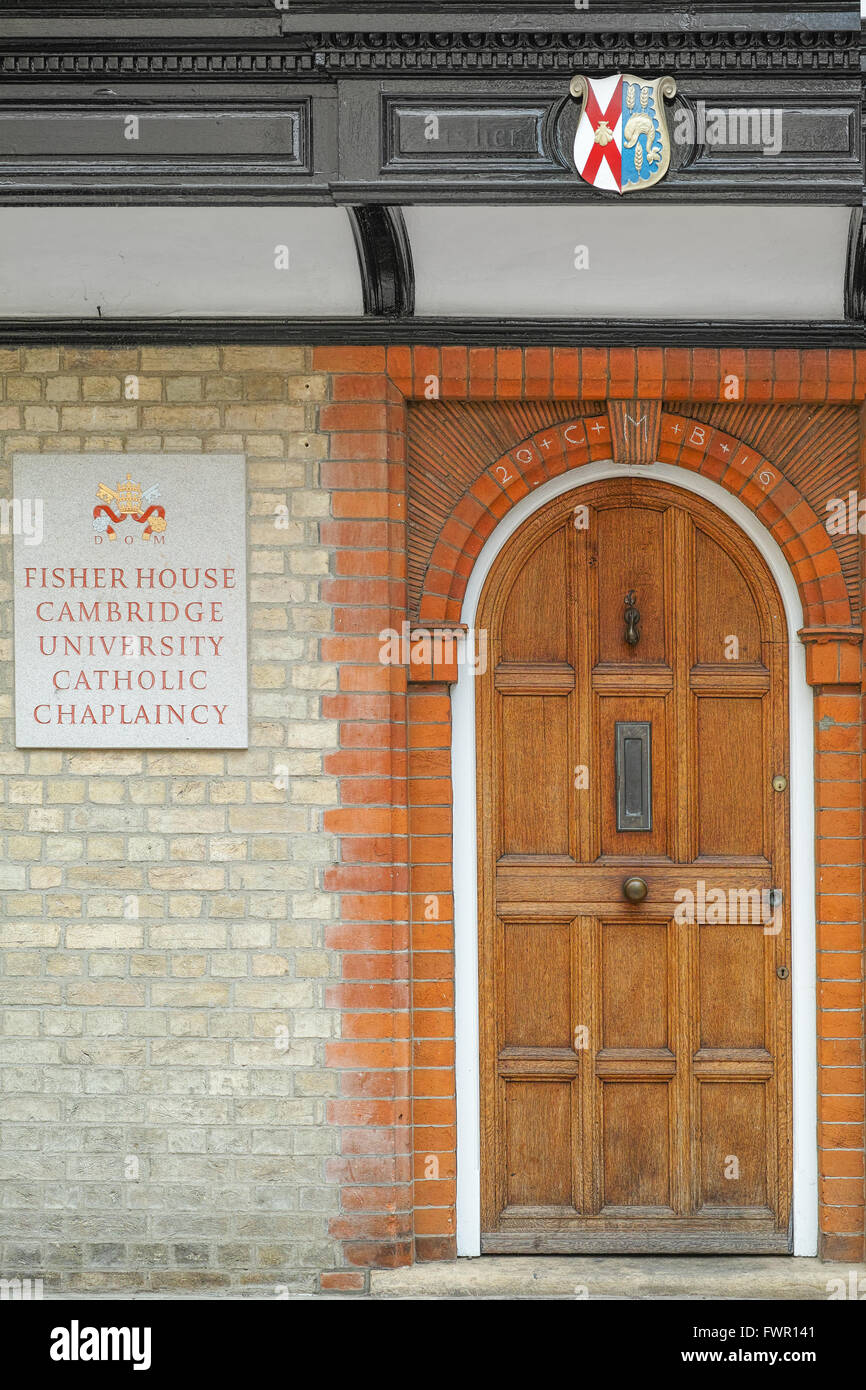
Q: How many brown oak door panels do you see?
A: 12